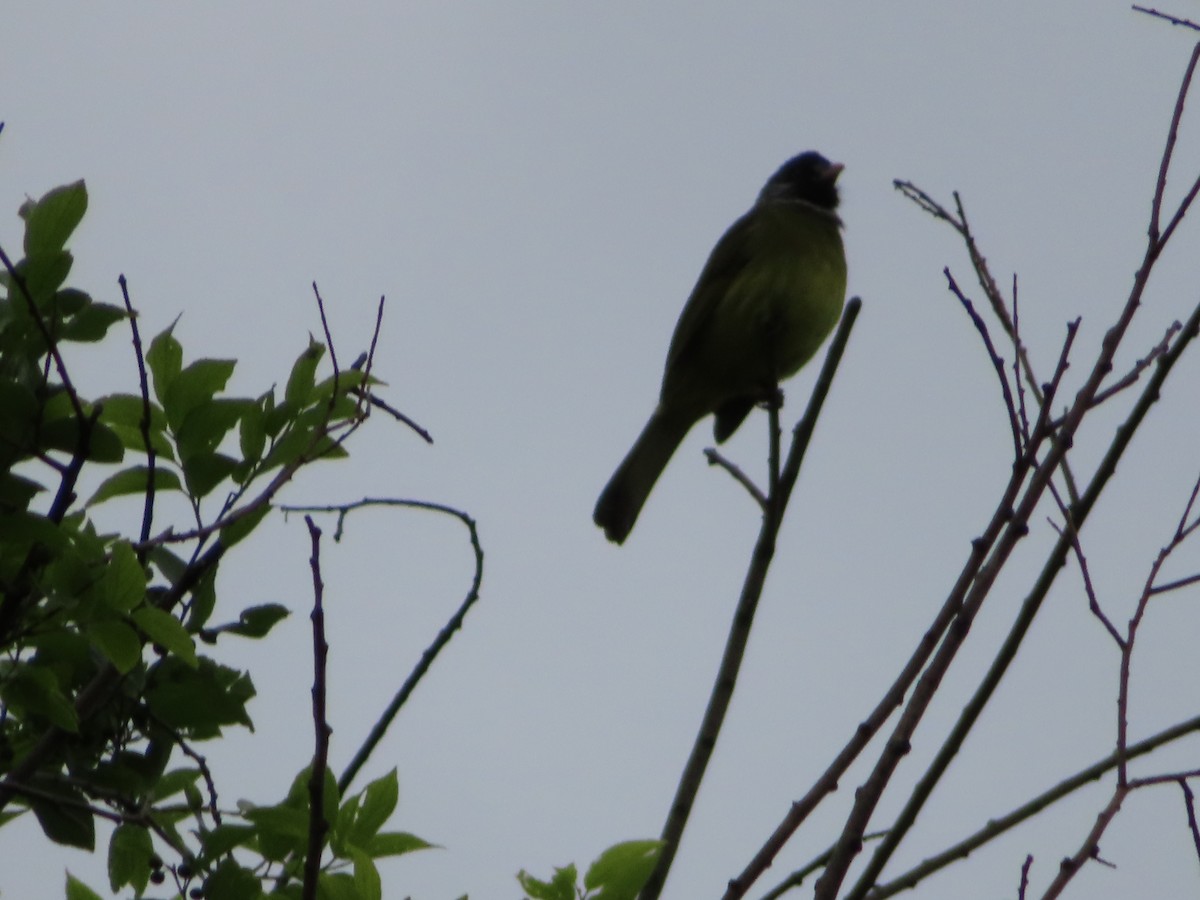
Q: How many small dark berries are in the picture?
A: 4